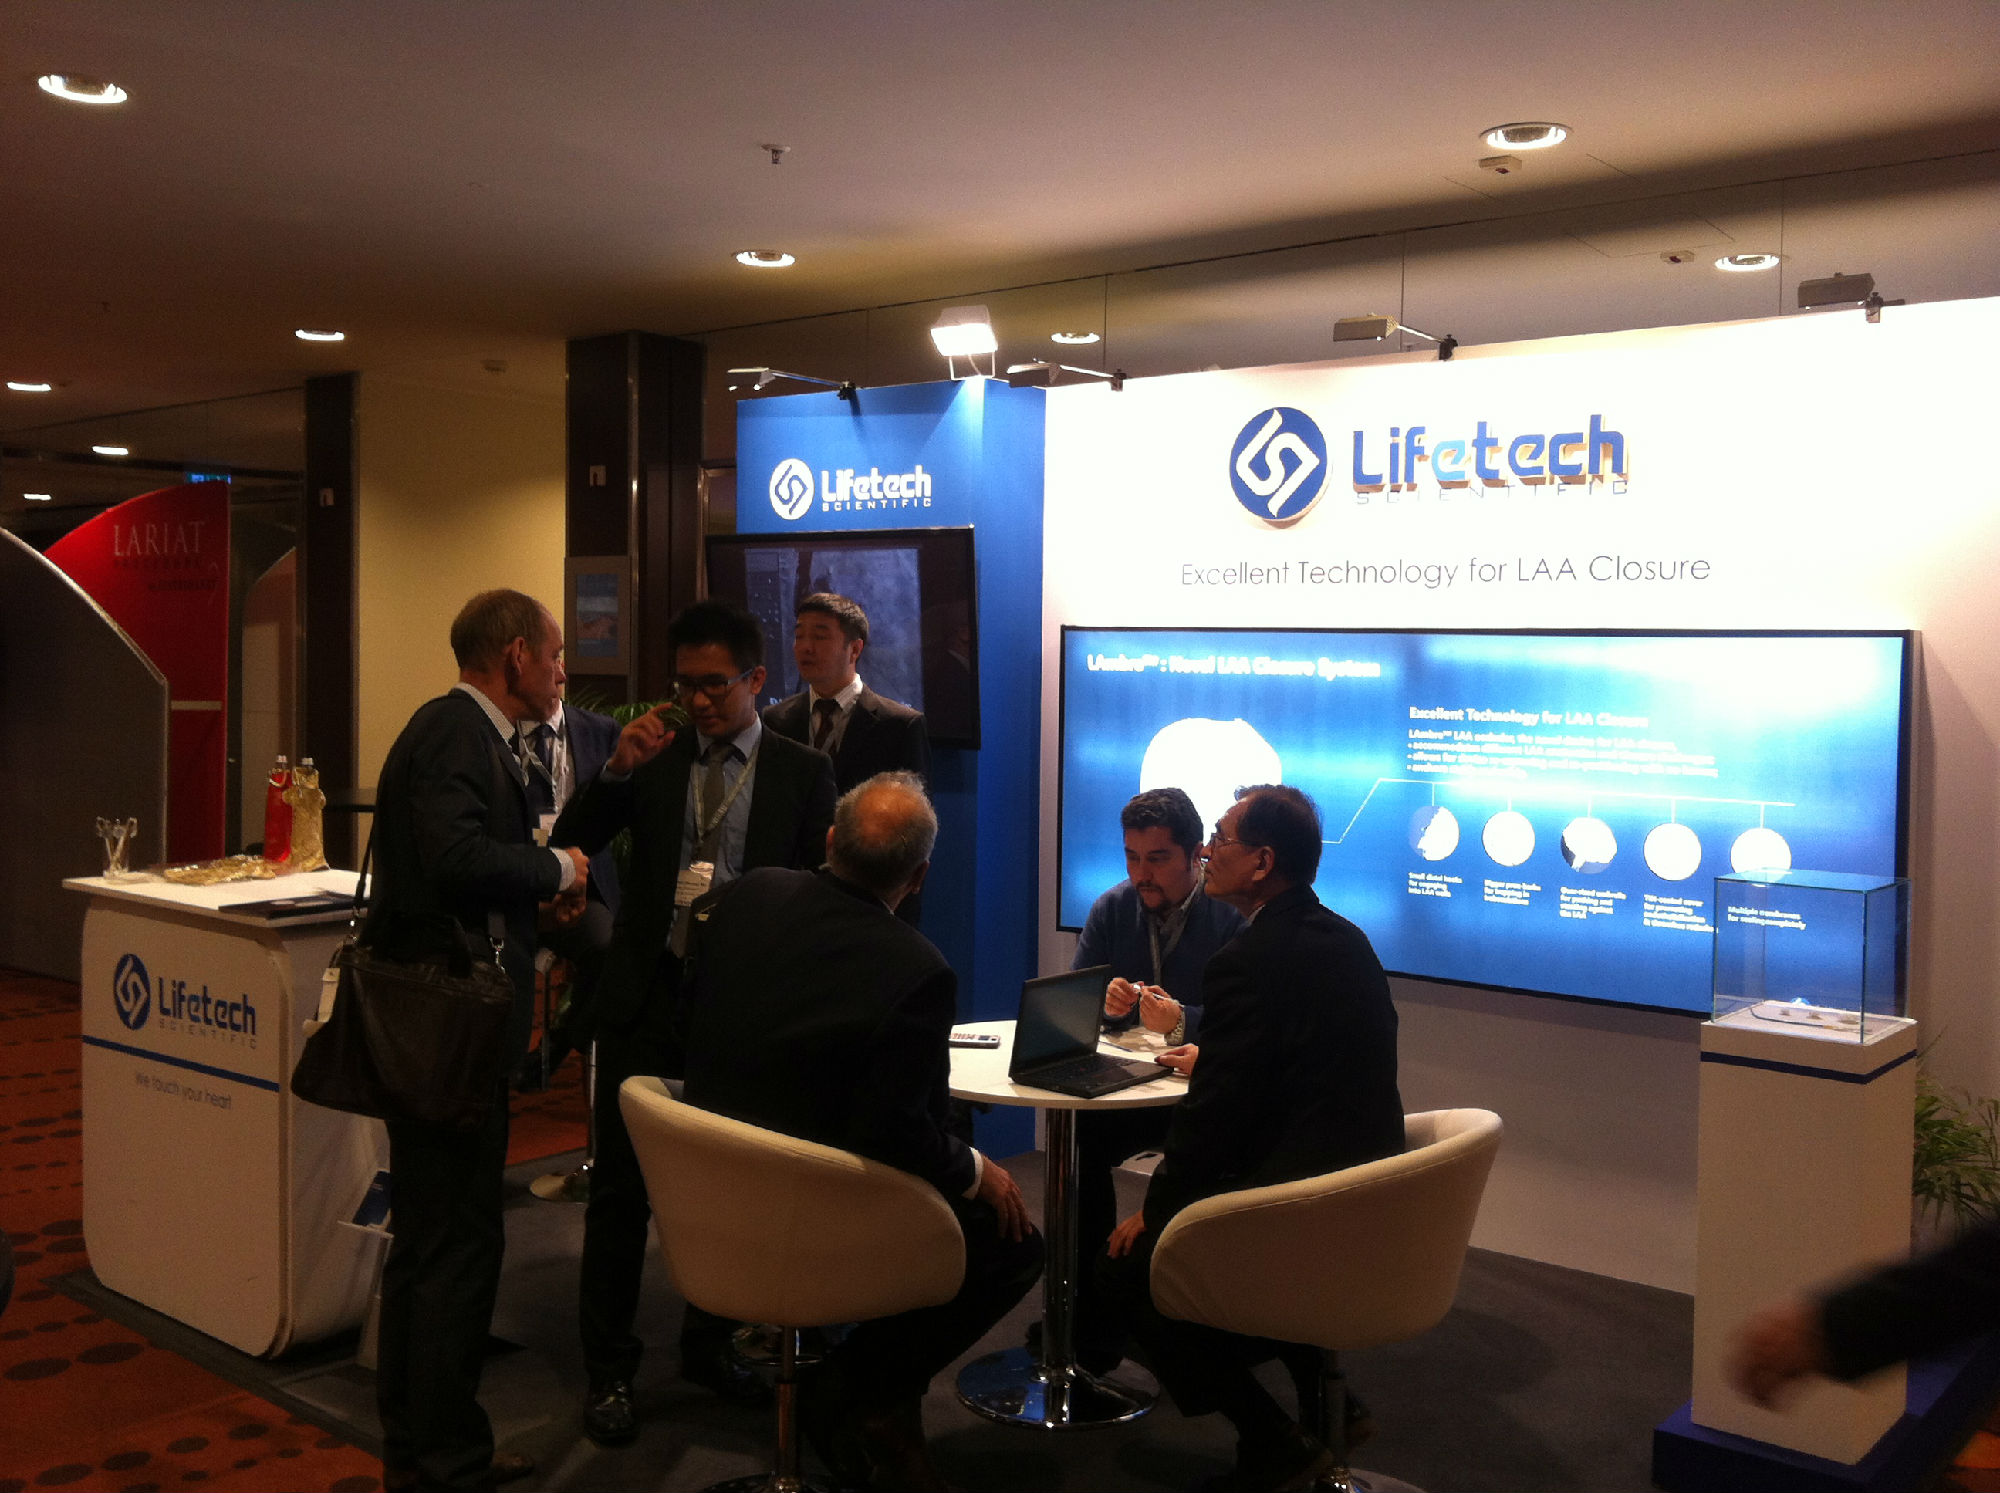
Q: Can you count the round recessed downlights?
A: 9